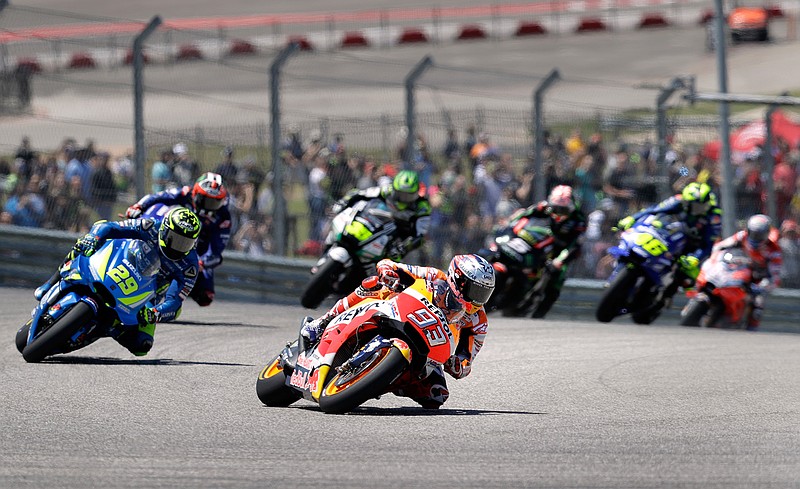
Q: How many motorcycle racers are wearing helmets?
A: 7